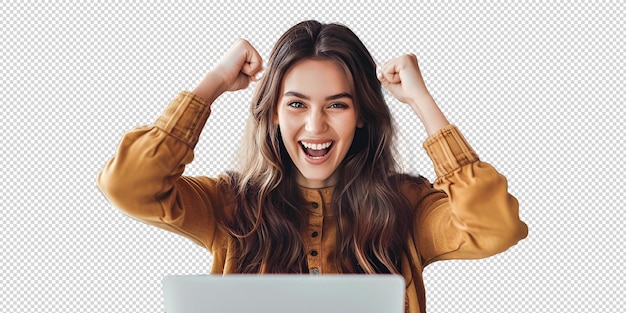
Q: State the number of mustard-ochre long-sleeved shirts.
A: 1